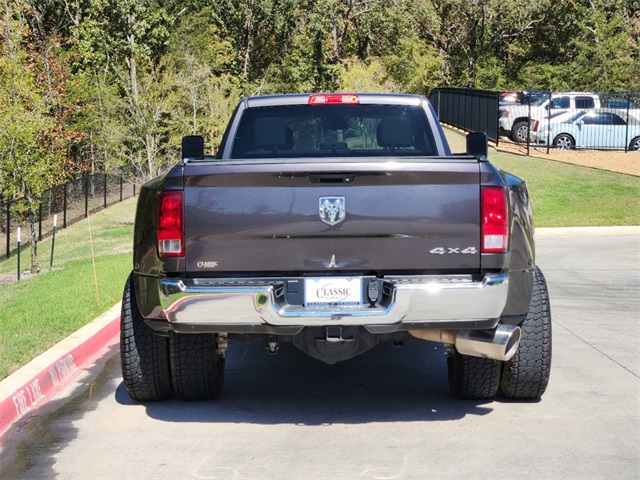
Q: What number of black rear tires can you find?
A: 4